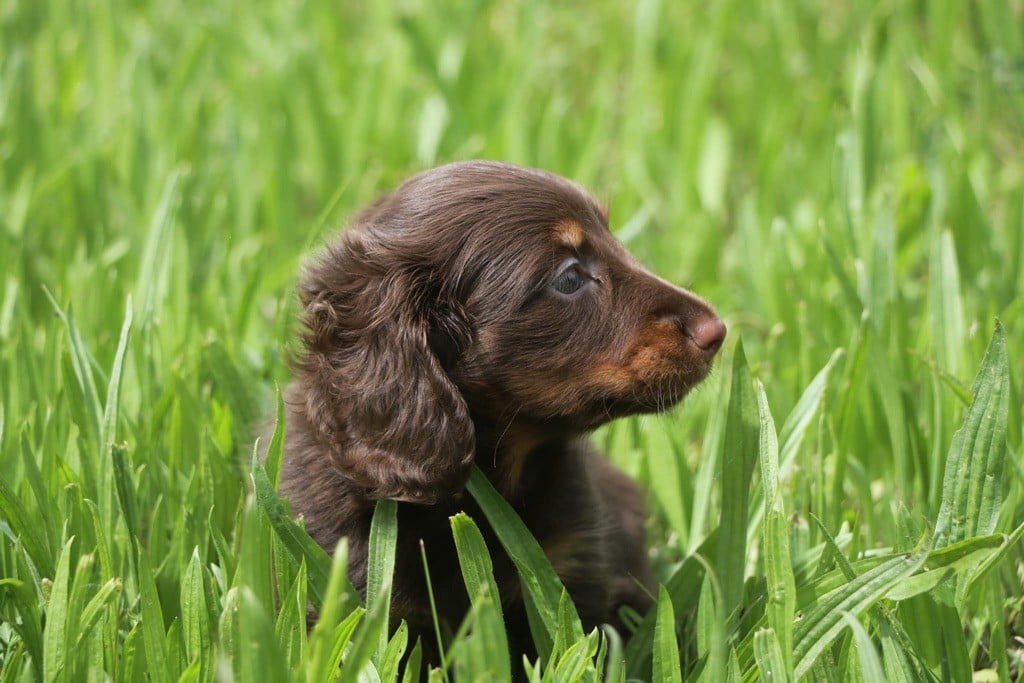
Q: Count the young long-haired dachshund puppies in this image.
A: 1